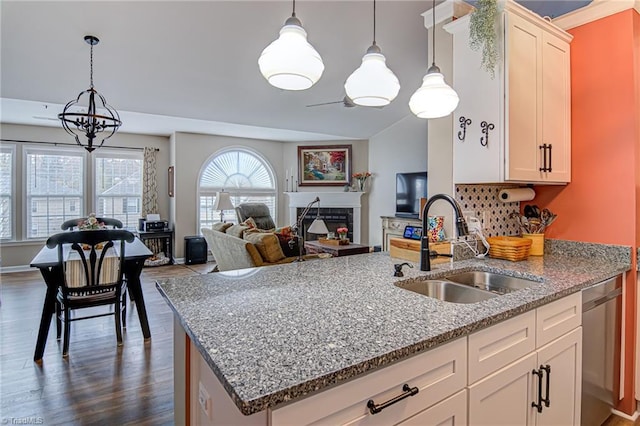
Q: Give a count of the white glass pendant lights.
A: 3